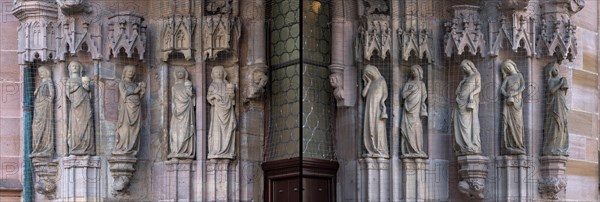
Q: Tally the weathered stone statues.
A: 10